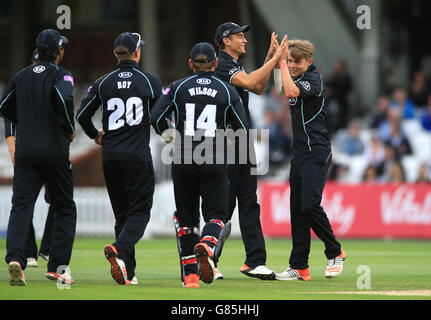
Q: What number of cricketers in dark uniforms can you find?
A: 6